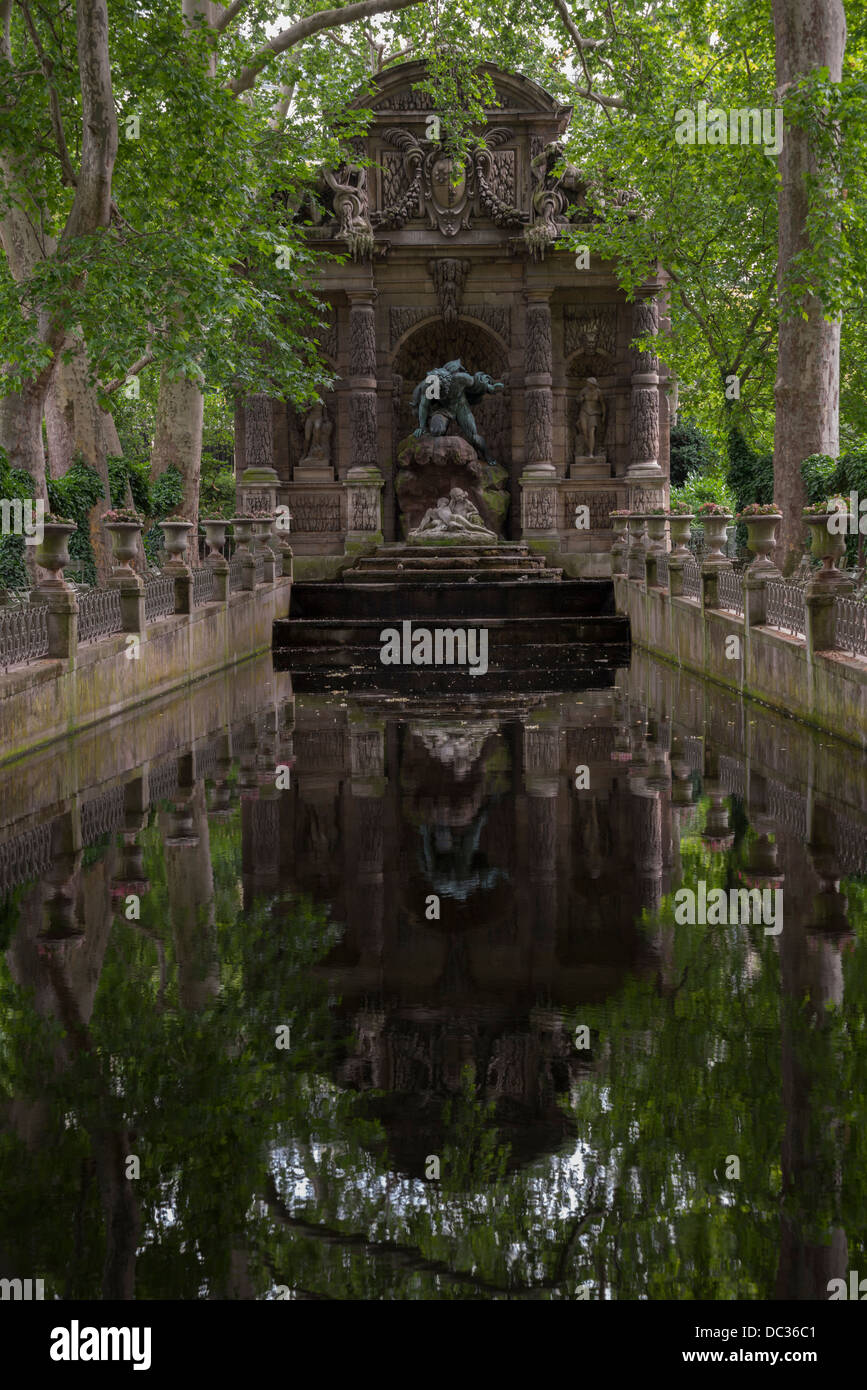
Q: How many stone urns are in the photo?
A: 14